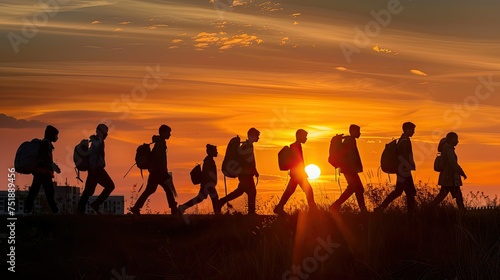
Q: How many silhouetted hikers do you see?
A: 9